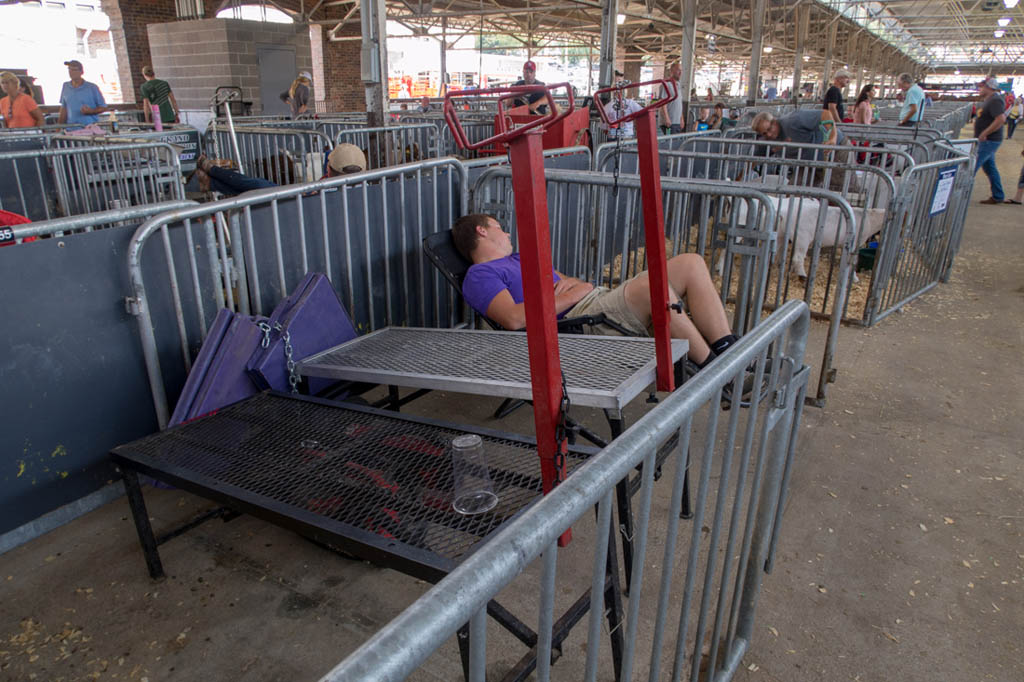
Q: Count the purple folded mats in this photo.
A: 2